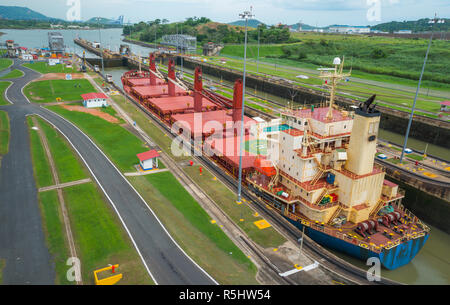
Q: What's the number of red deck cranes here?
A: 4